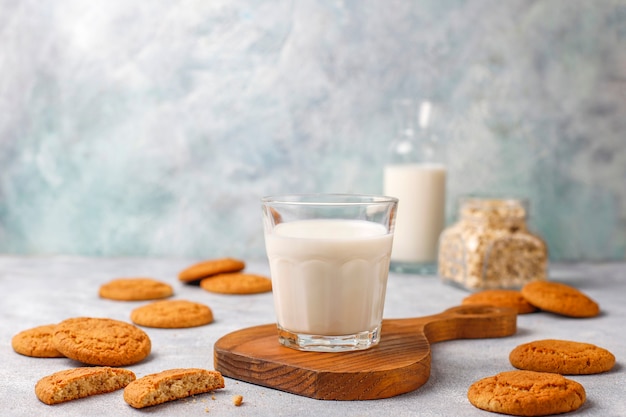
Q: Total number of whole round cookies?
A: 10